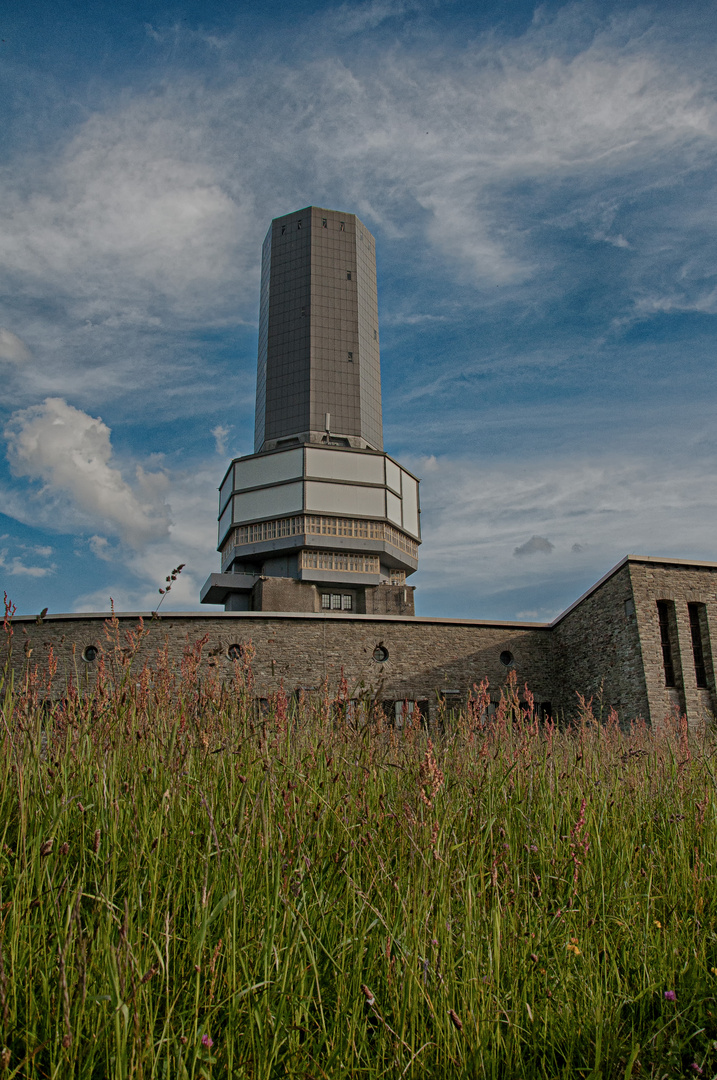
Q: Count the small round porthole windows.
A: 4